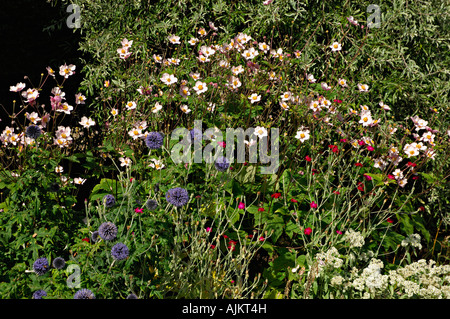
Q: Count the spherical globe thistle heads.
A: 15